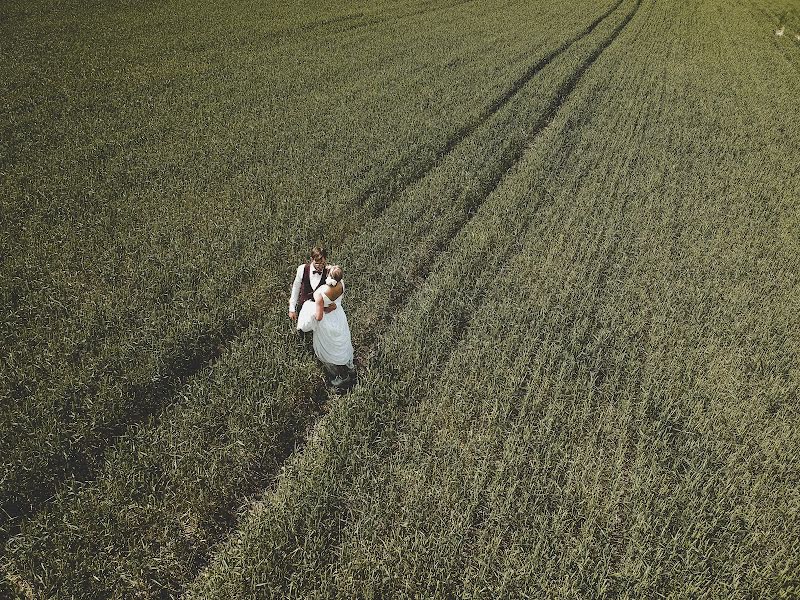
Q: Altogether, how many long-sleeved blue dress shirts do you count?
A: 0